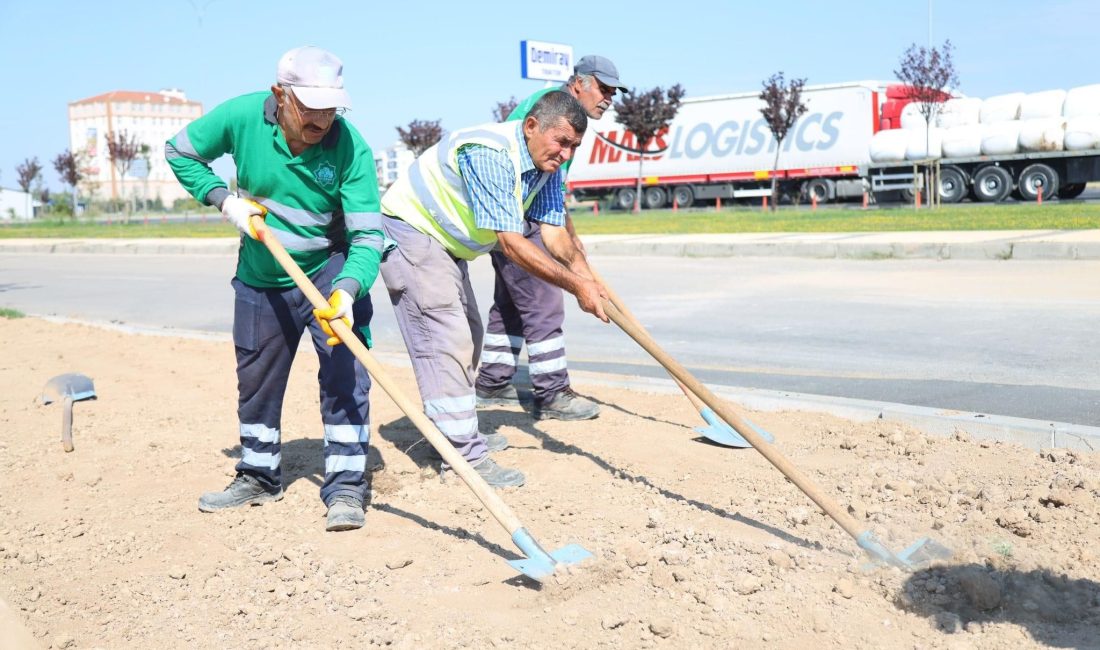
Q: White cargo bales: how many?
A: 11